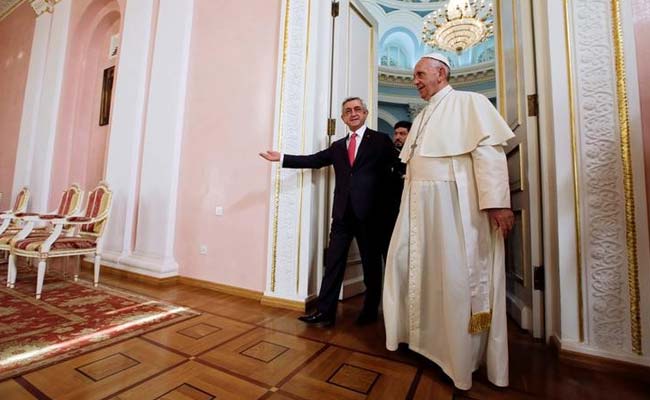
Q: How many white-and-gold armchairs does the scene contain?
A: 3